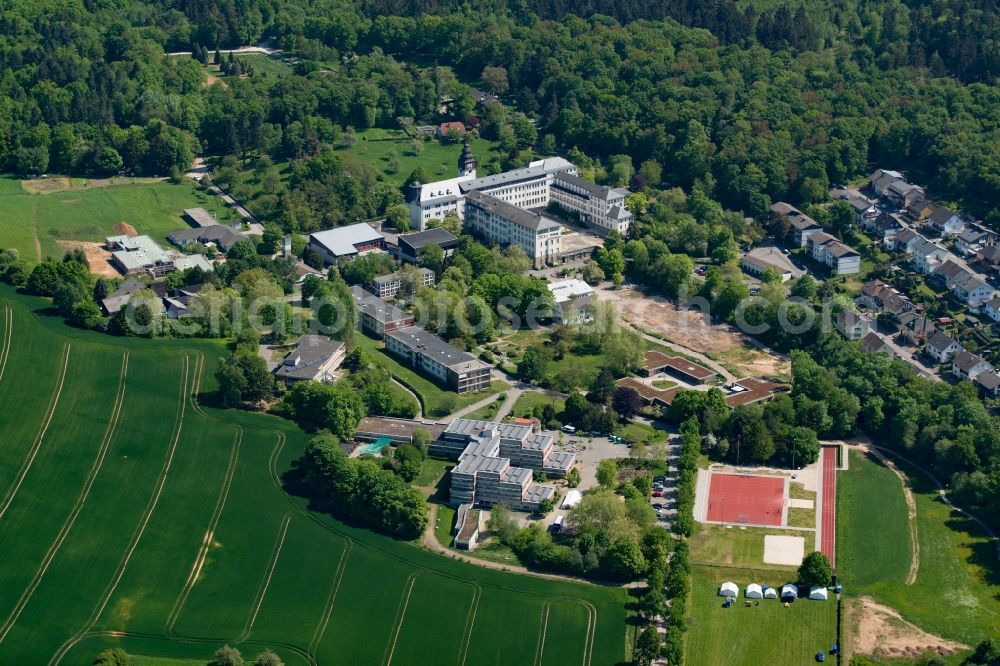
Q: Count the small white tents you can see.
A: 5